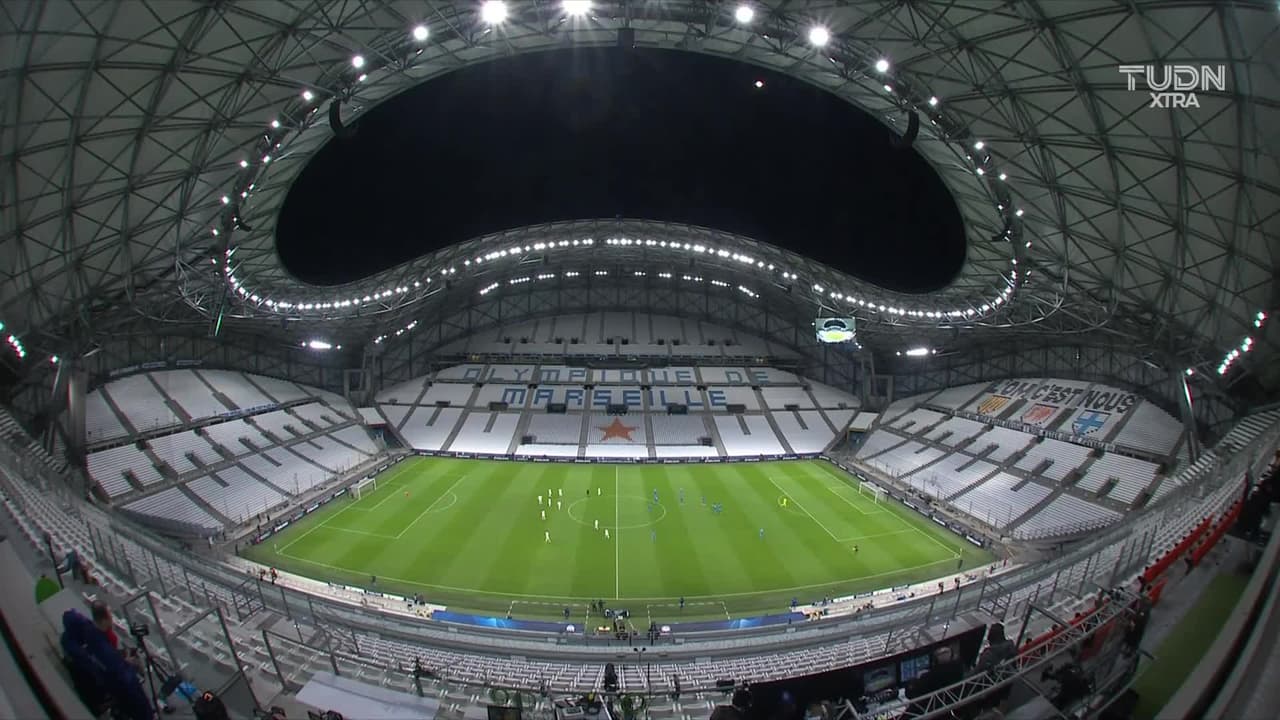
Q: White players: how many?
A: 10